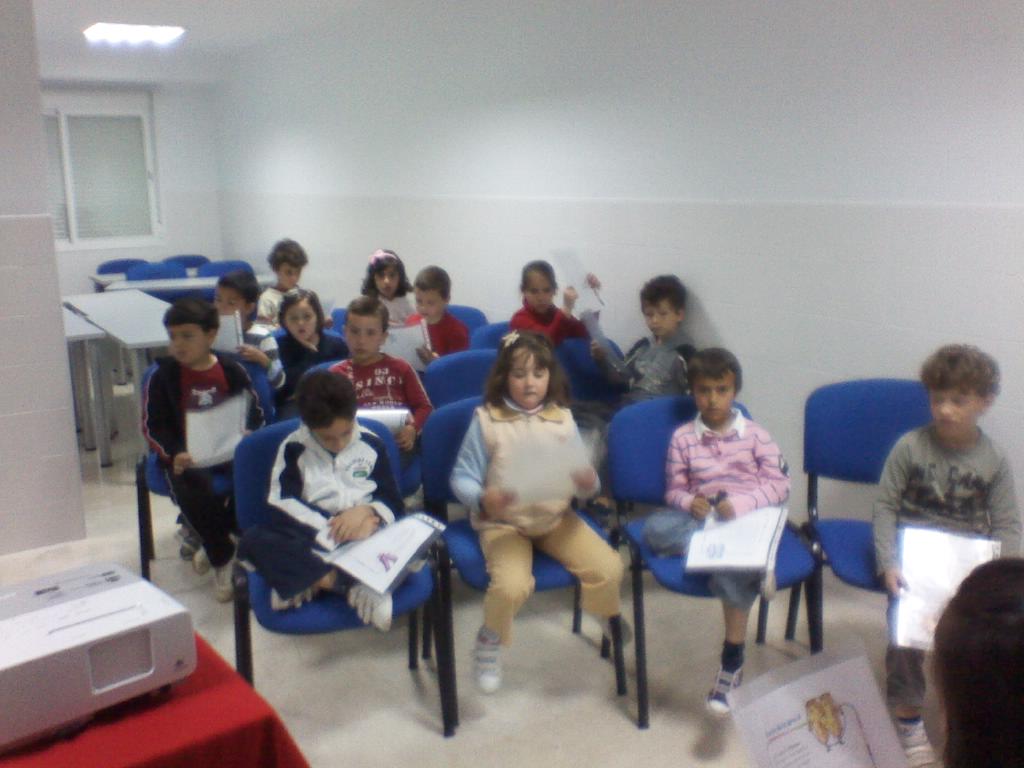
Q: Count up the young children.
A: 13